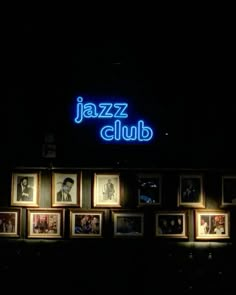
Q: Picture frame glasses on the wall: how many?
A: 12